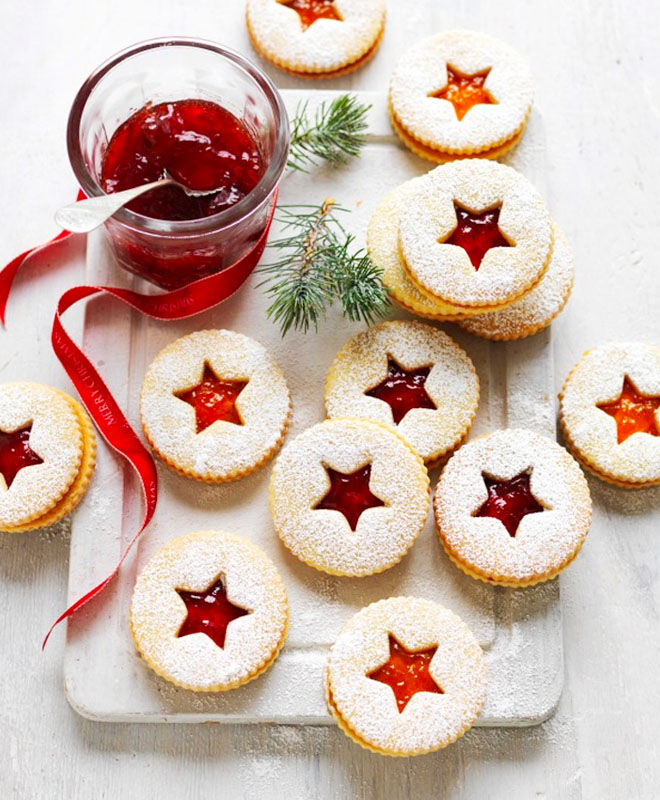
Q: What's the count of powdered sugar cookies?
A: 13